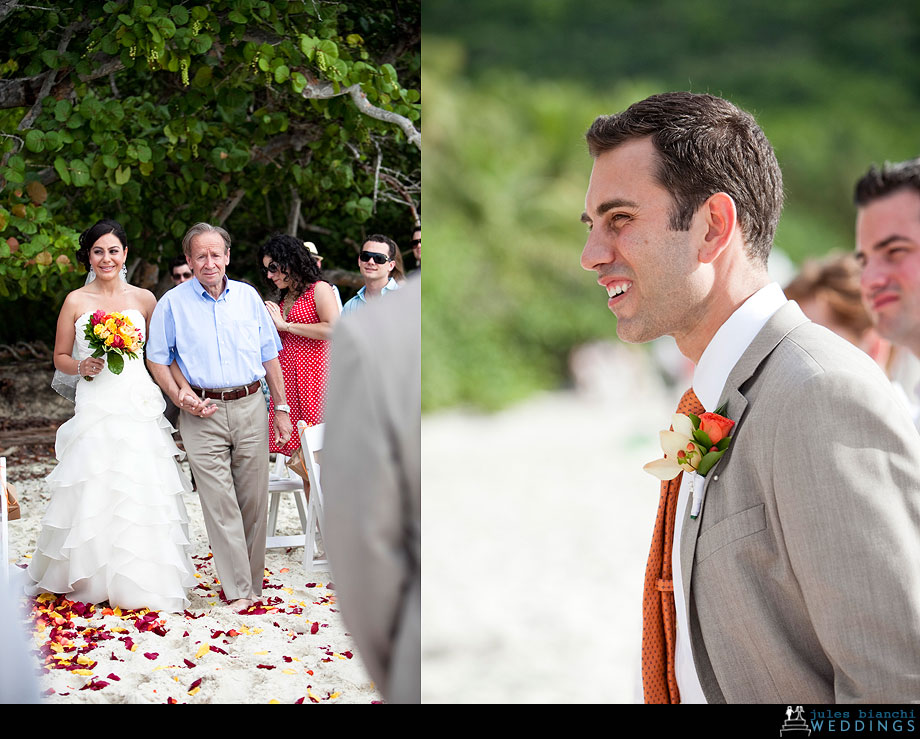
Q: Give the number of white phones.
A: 0